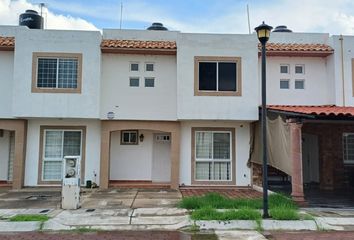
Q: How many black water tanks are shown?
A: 3